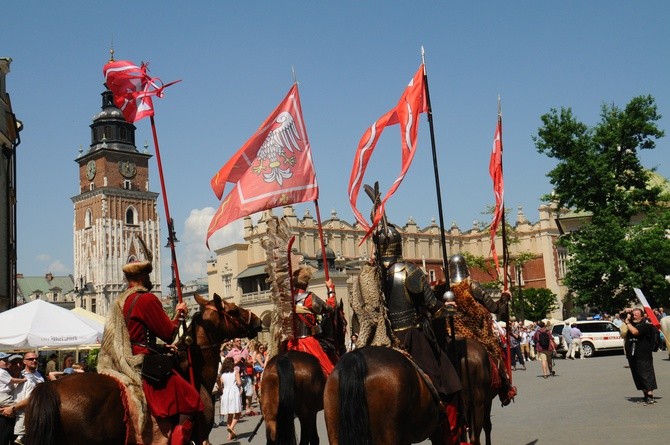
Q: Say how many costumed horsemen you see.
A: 4